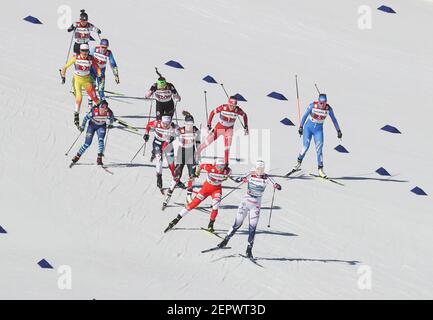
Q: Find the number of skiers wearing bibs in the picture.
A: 11